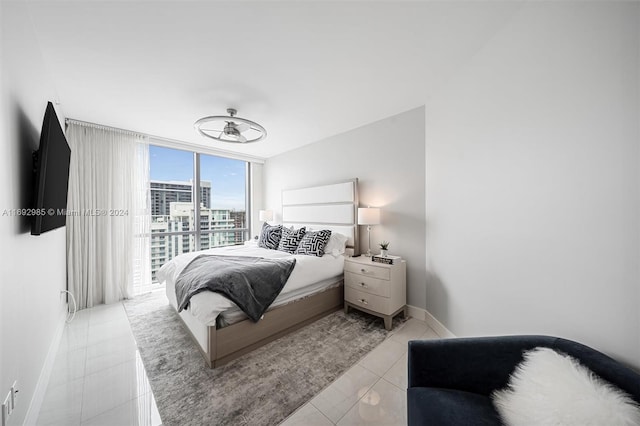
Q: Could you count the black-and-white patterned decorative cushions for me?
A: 3